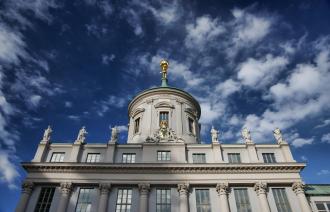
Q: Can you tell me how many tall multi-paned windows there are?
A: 7